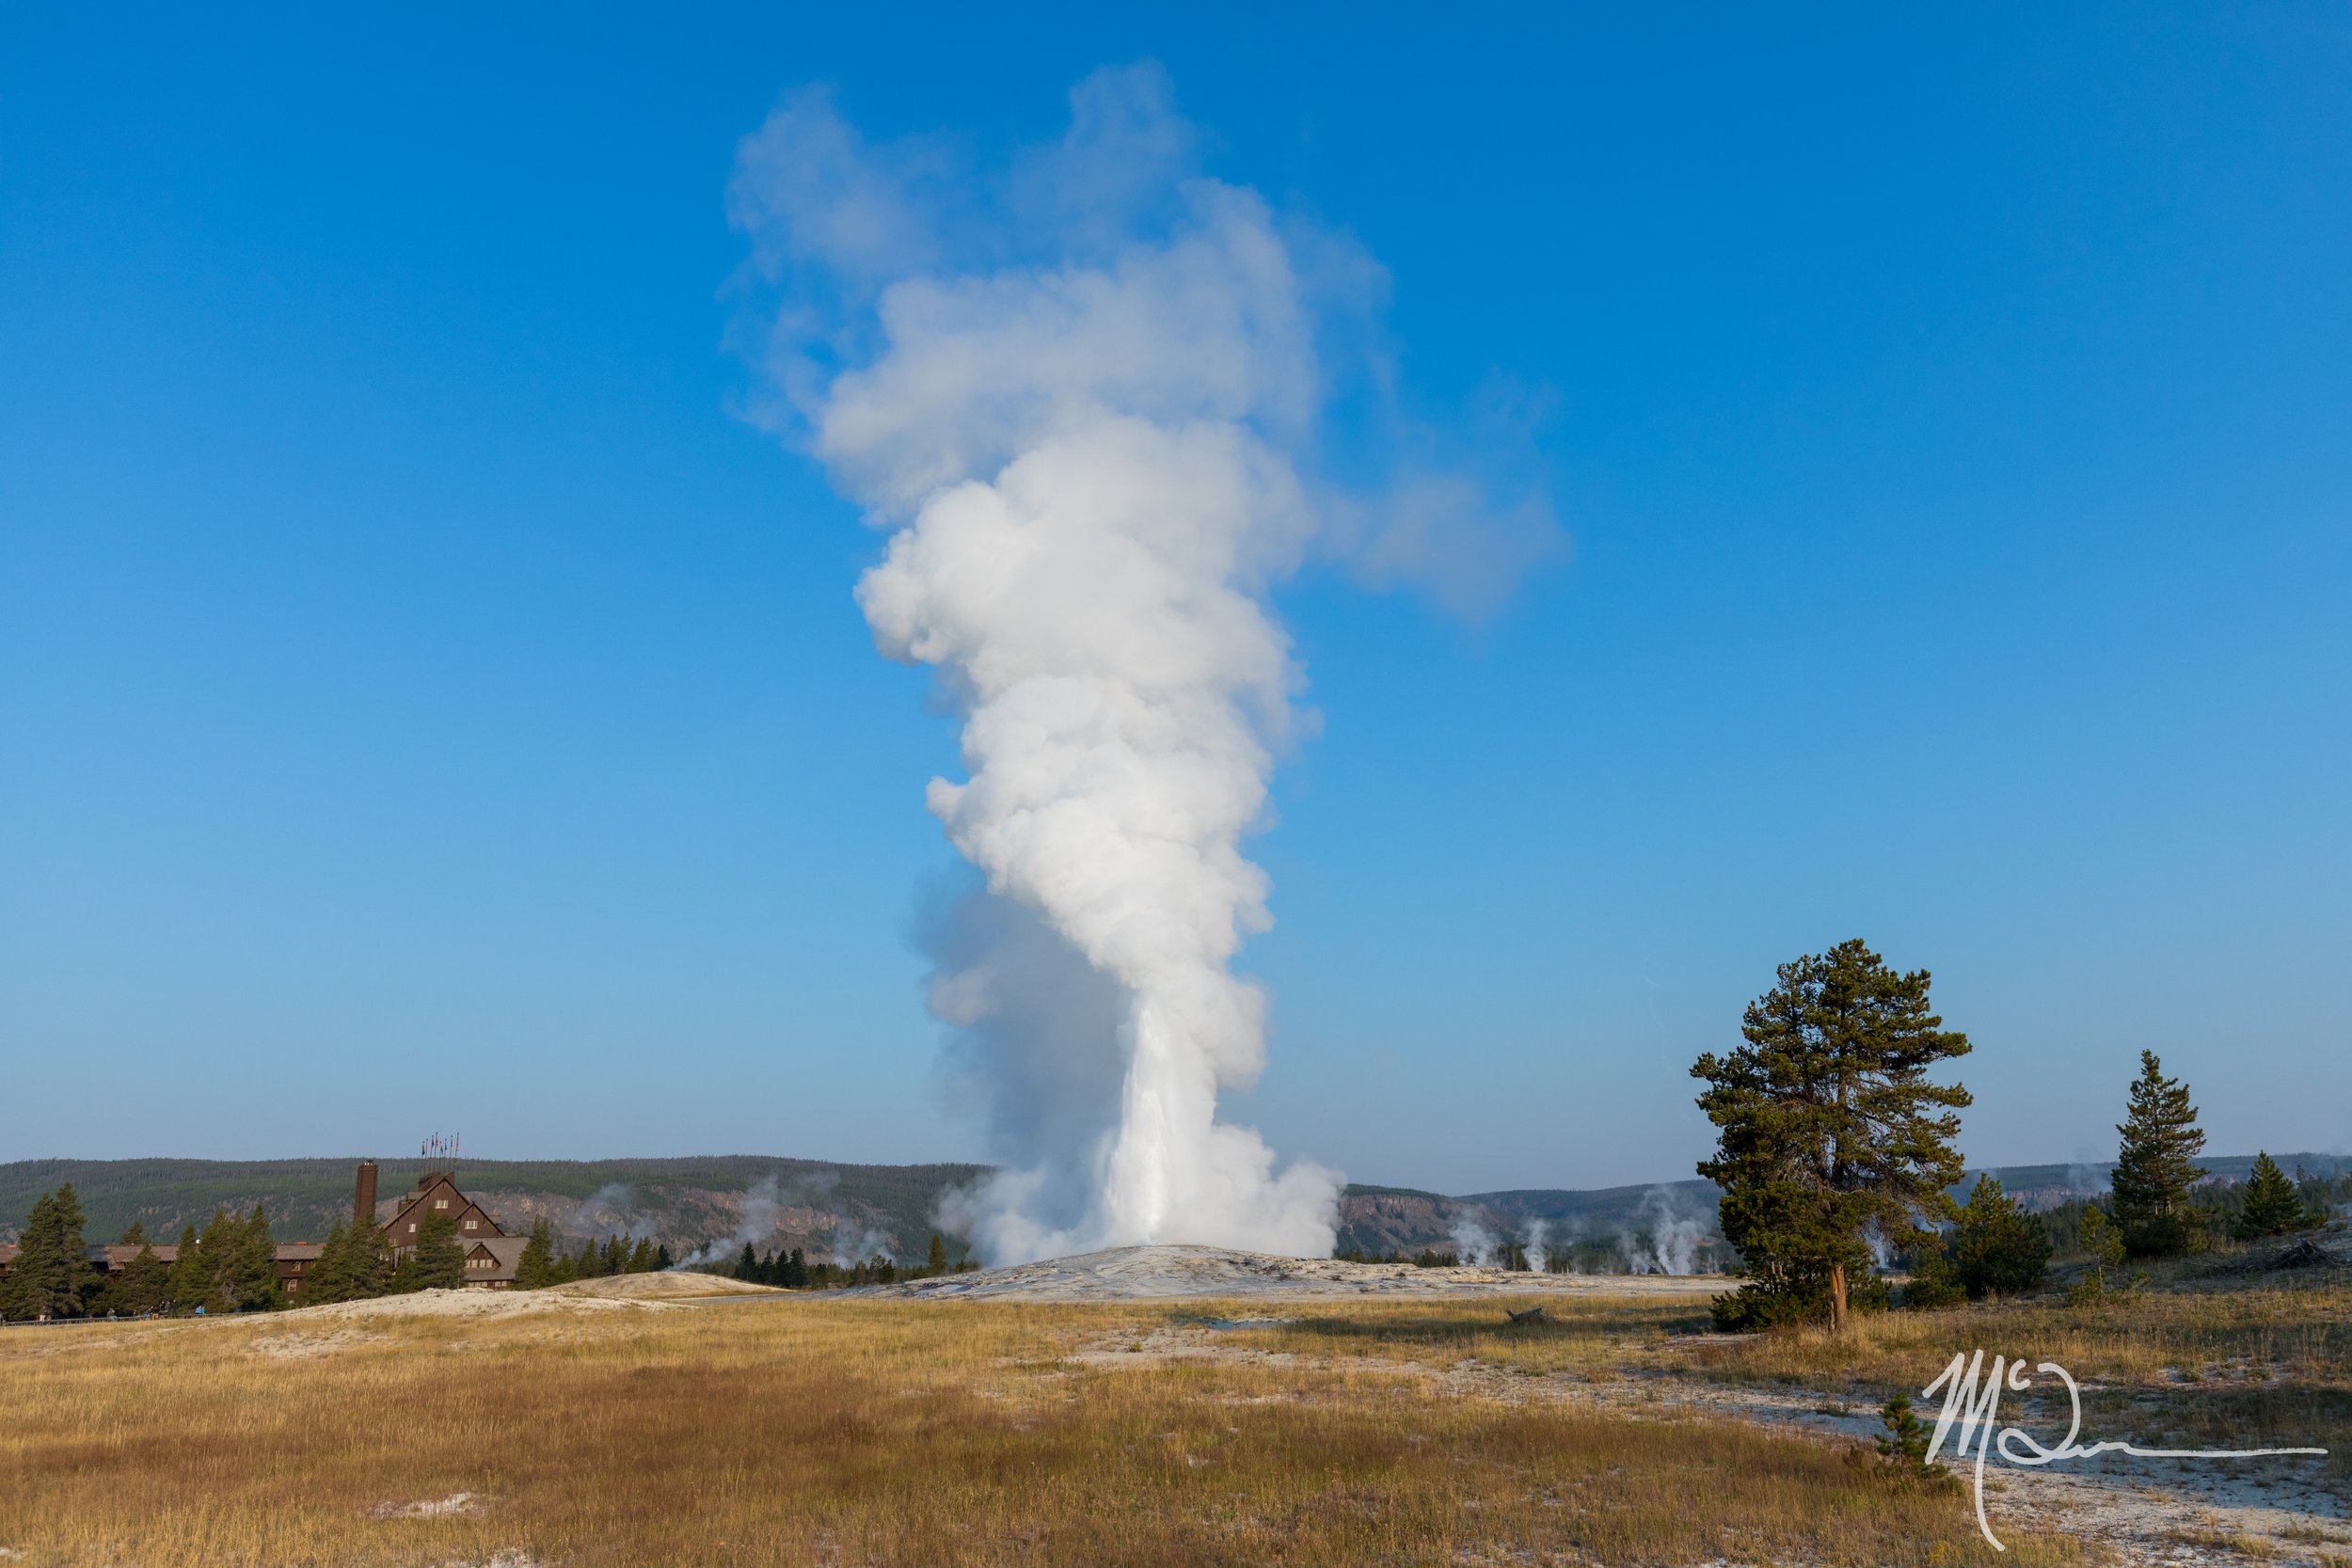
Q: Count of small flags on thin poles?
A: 8